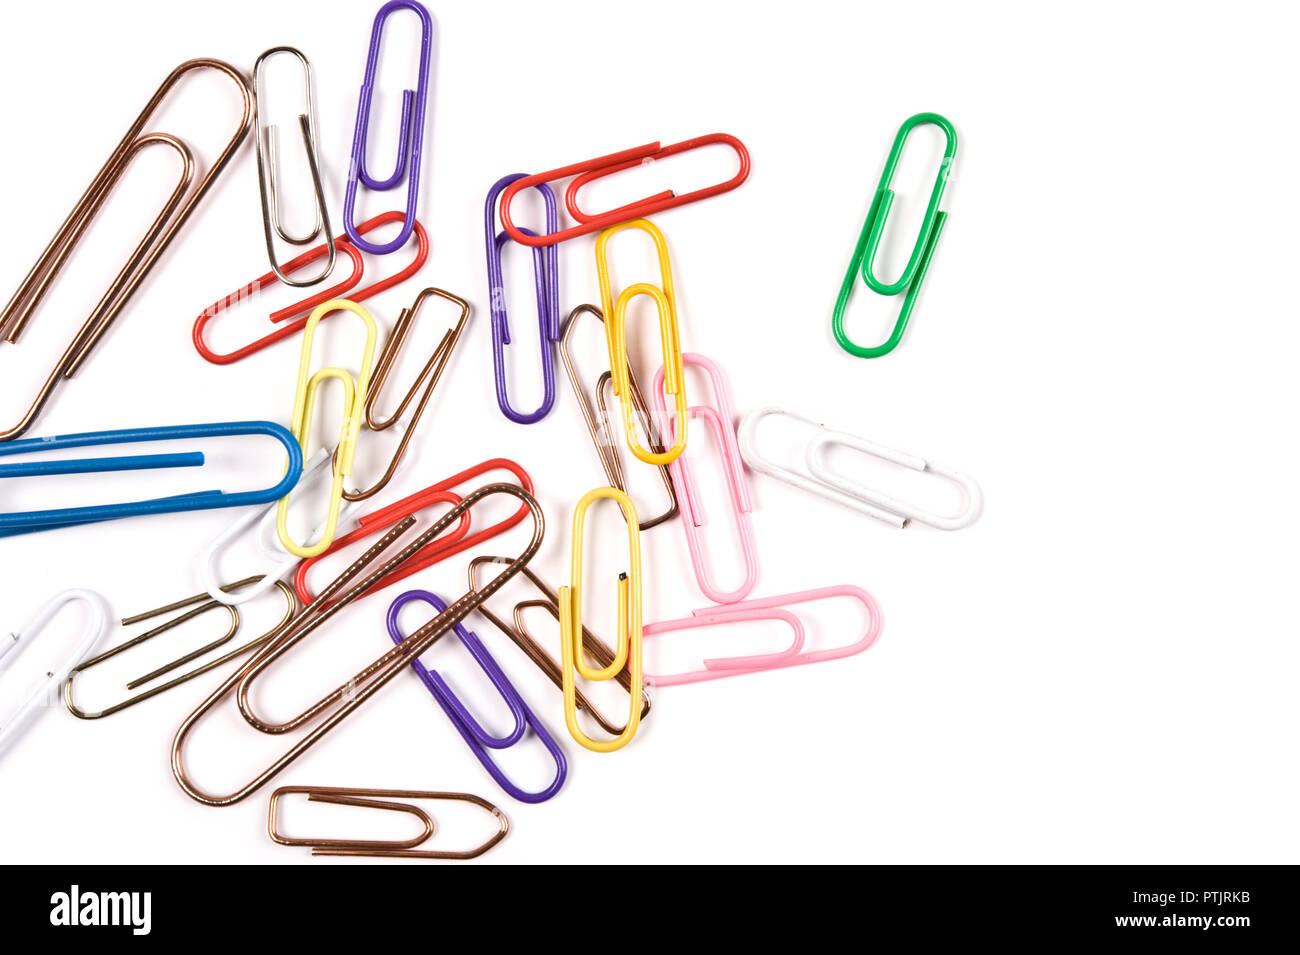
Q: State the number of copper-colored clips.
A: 6